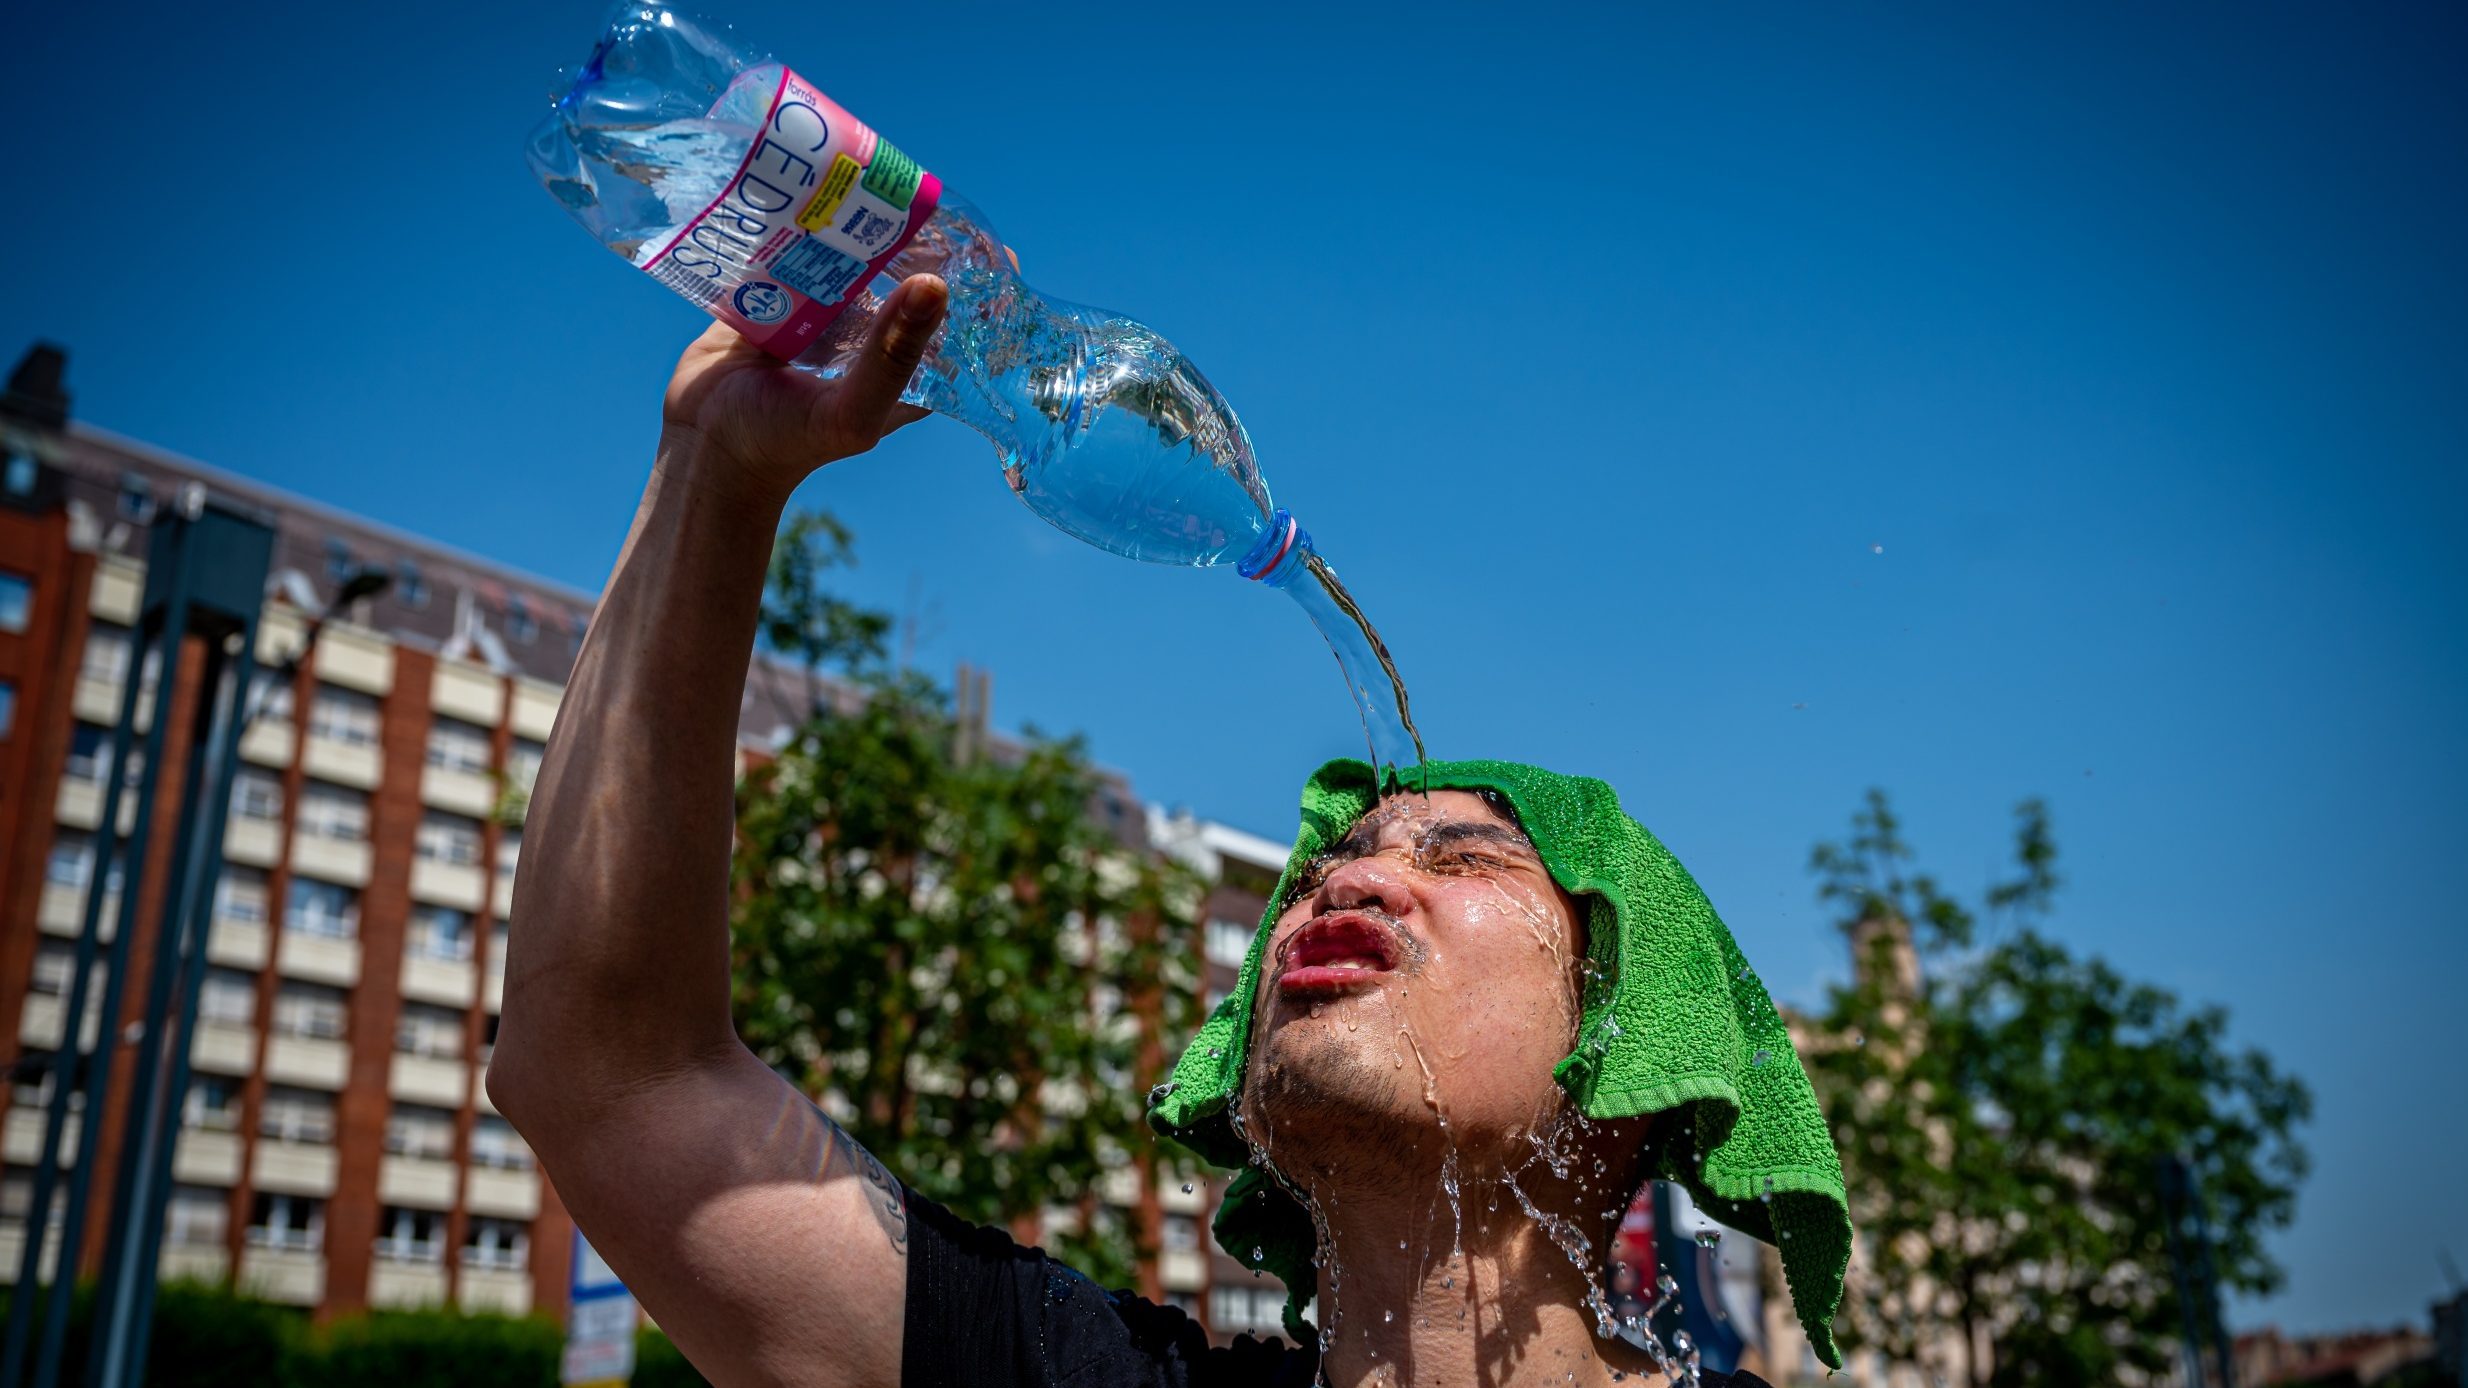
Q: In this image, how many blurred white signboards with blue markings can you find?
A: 1